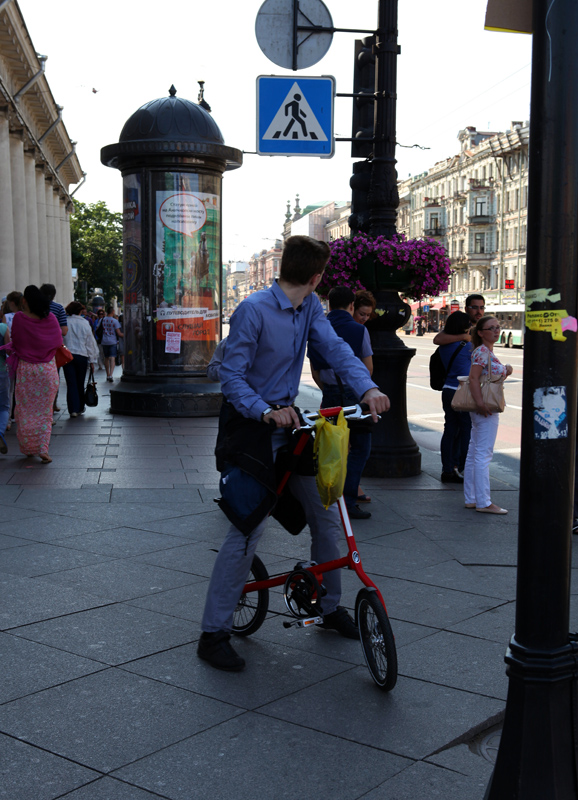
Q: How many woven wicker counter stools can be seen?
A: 0